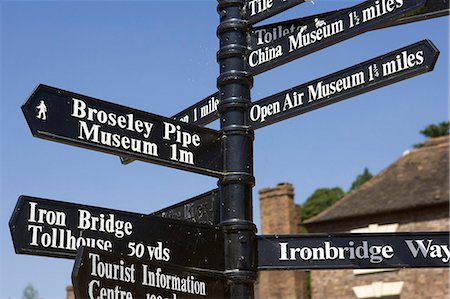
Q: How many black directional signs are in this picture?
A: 10